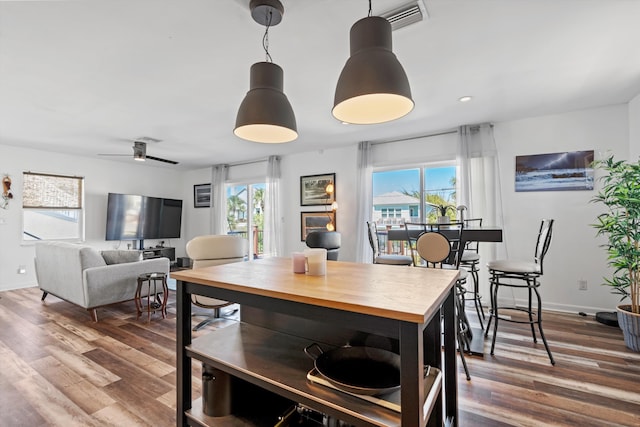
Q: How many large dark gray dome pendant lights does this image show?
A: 2